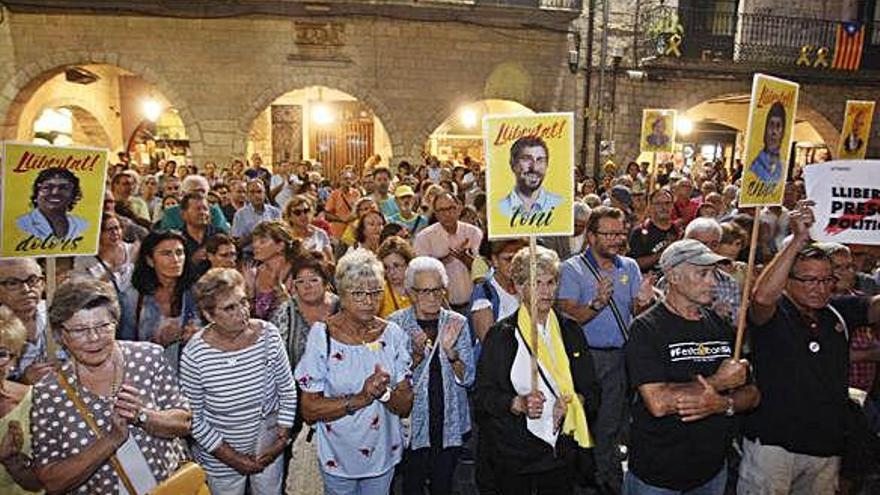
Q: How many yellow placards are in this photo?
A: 5